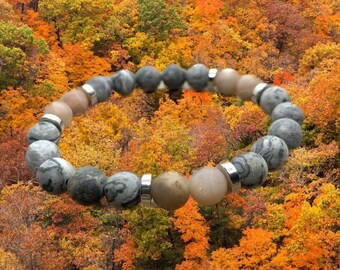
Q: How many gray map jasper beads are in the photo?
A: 15